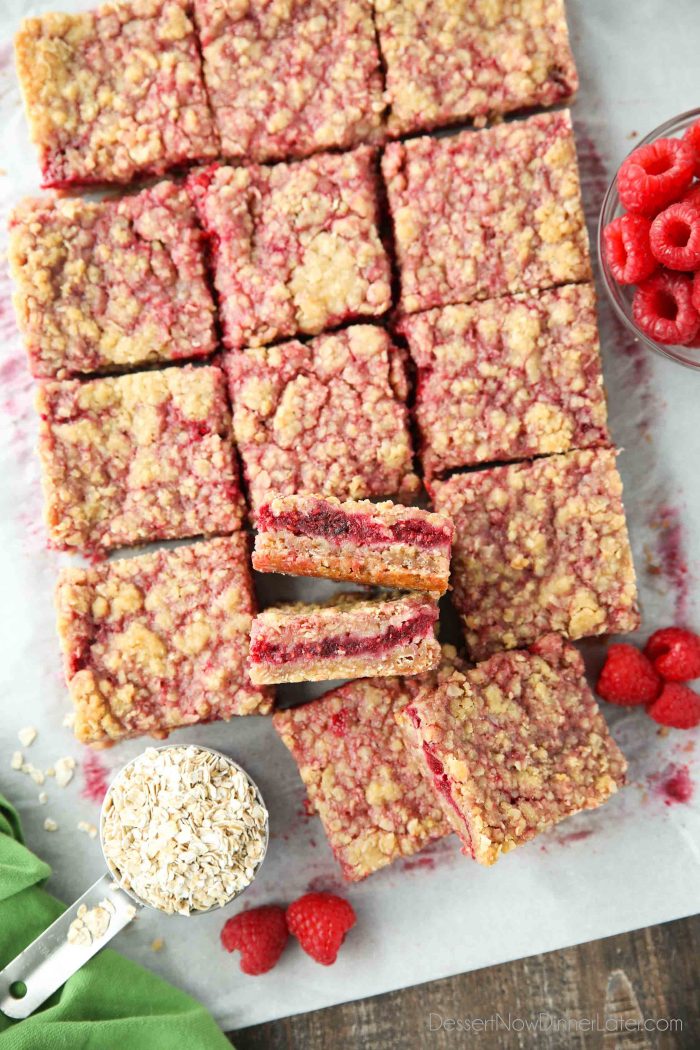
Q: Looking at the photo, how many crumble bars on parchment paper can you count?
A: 15